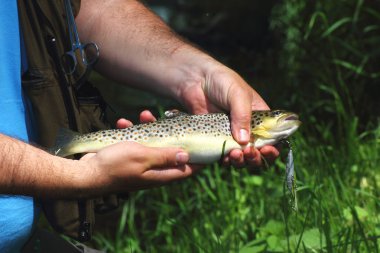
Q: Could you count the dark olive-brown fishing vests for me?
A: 1